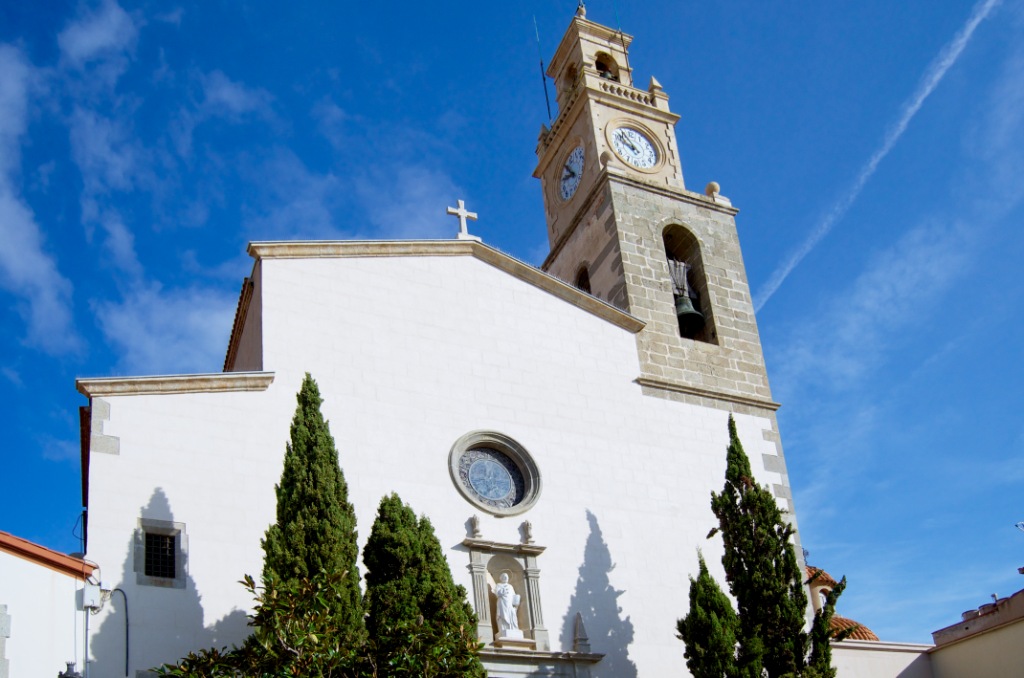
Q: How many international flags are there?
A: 0